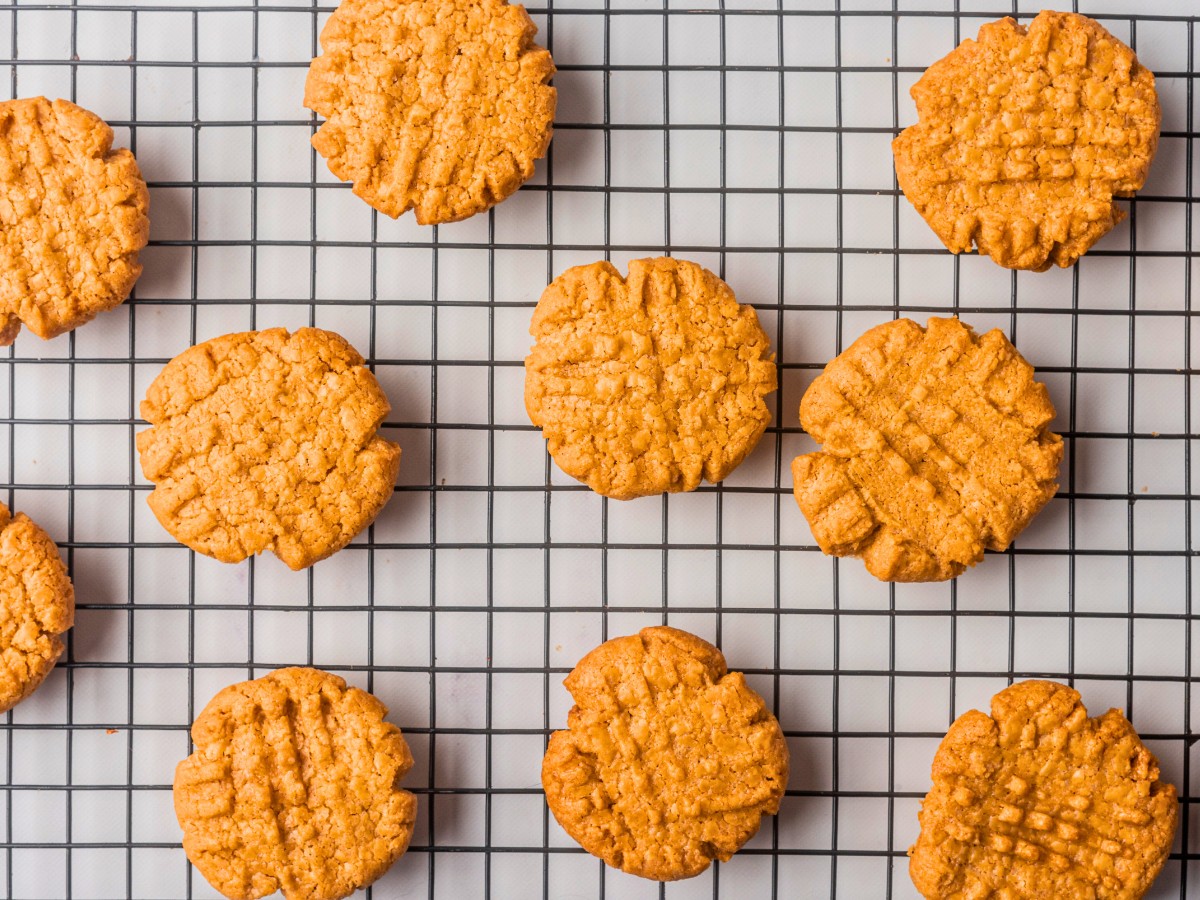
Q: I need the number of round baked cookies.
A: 10